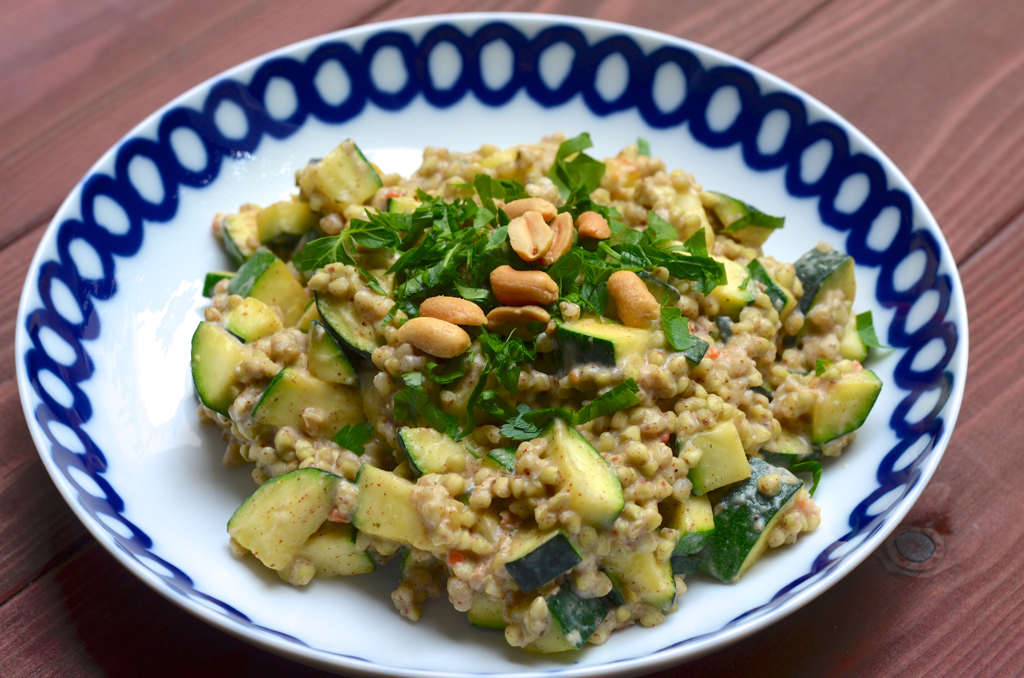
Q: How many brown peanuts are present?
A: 9